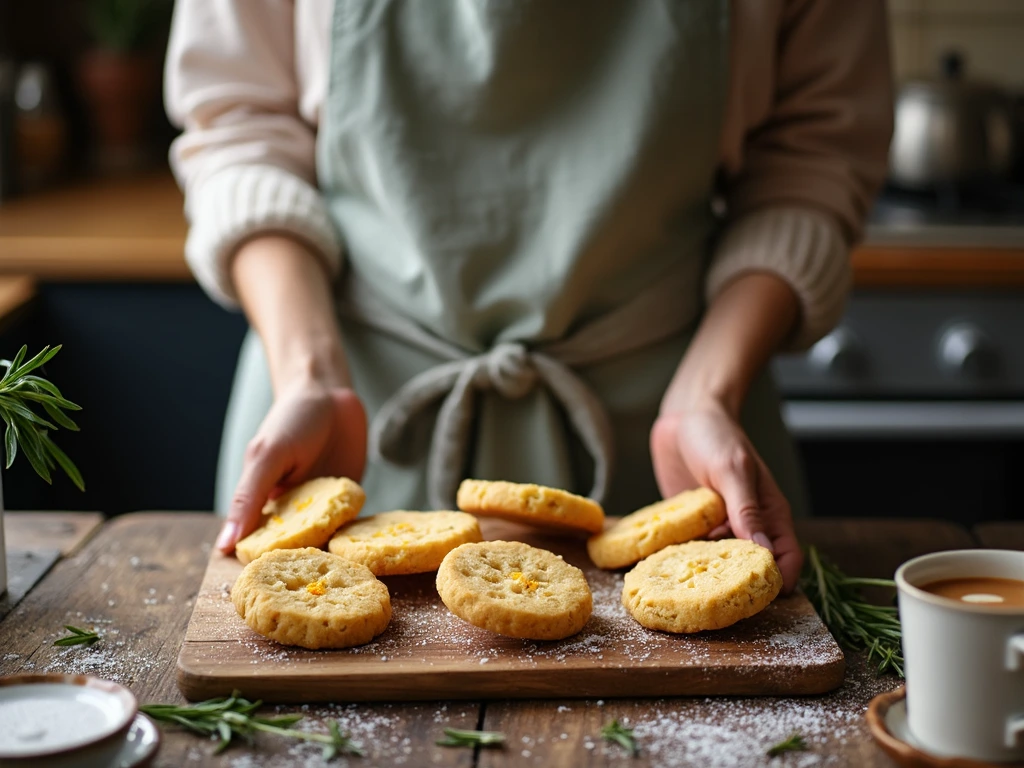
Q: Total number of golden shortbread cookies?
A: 7